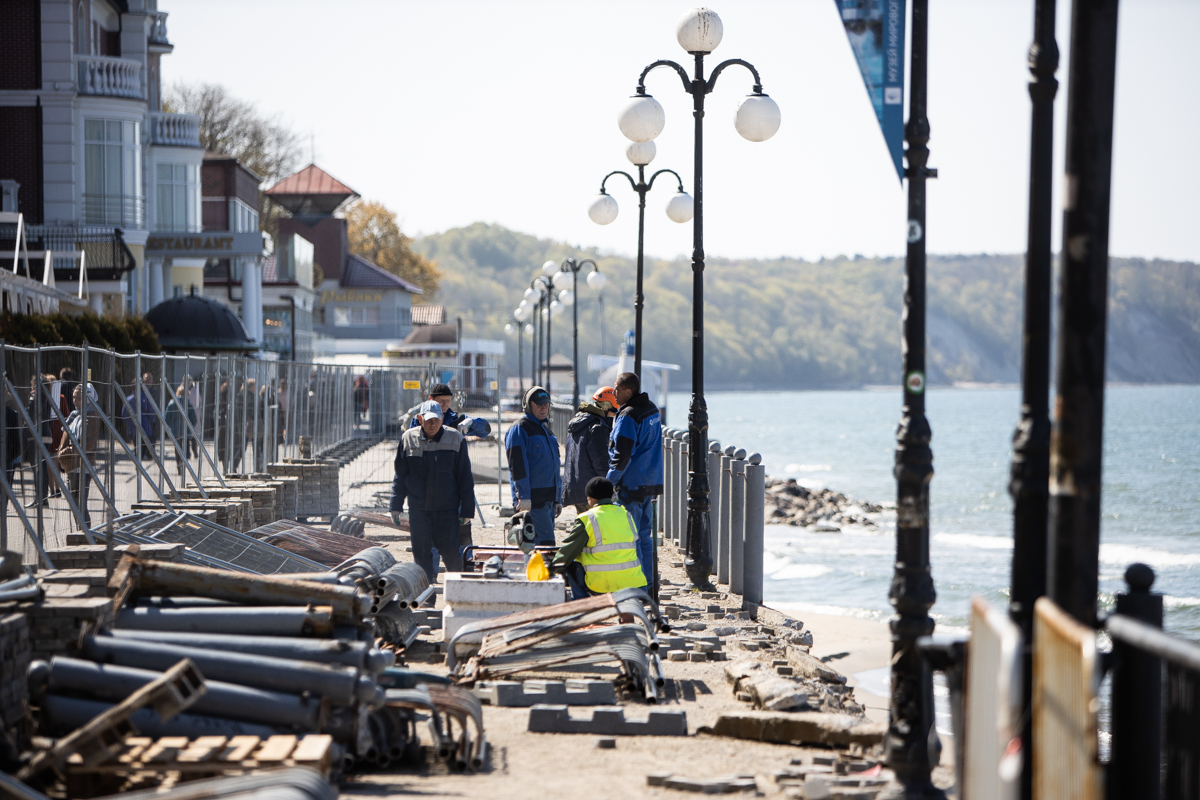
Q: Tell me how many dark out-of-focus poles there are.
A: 3